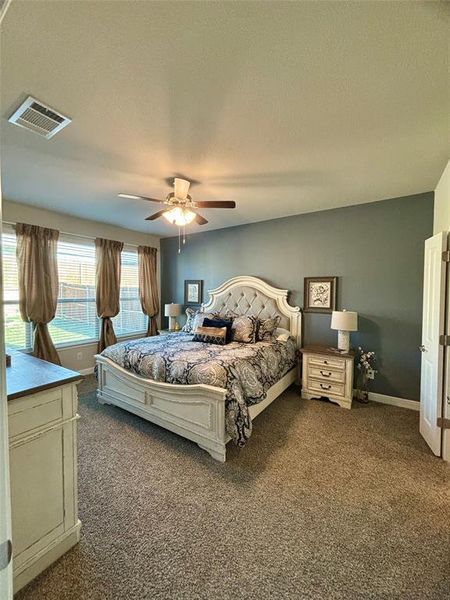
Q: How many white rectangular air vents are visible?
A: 1